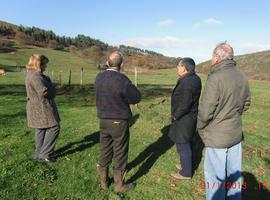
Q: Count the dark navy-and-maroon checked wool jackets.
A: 1